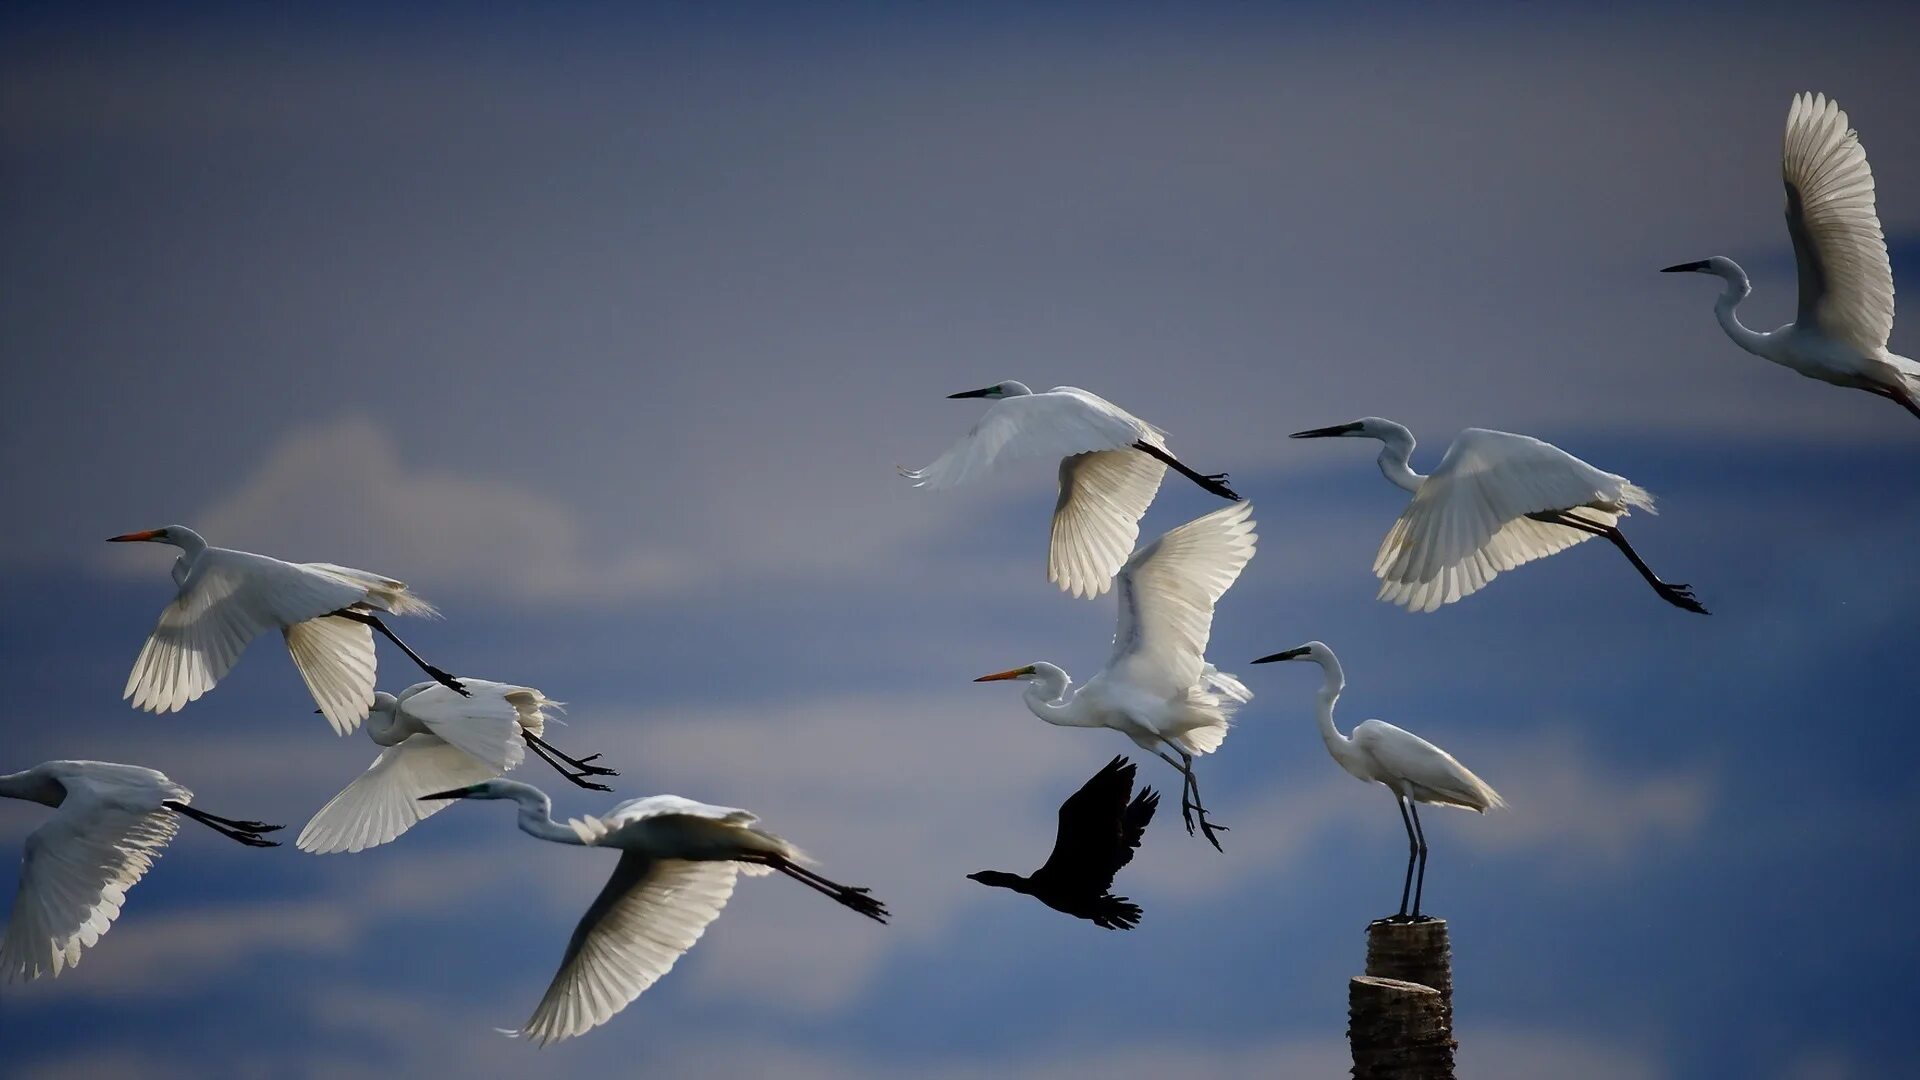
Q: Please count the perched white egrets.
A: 1